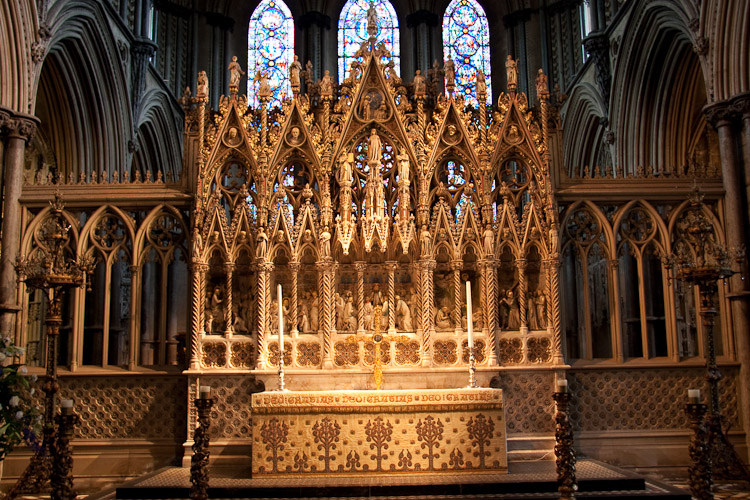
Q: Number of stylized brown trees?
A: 5